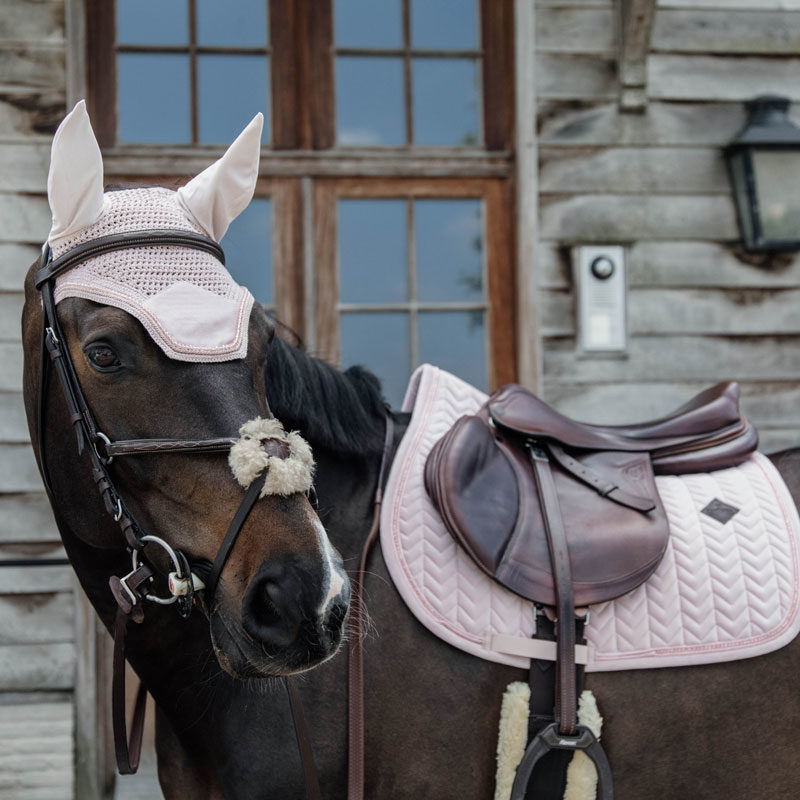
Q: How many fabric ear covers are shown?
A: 2